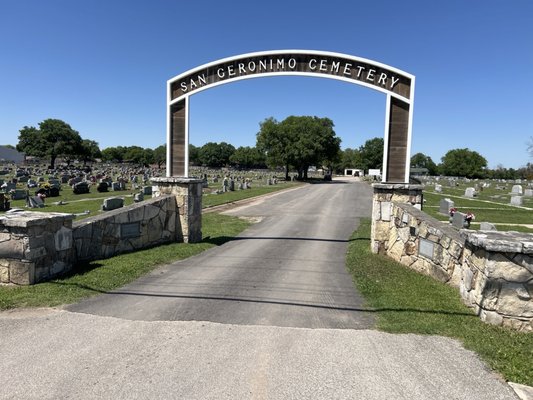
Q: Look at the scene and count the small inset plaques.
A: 2